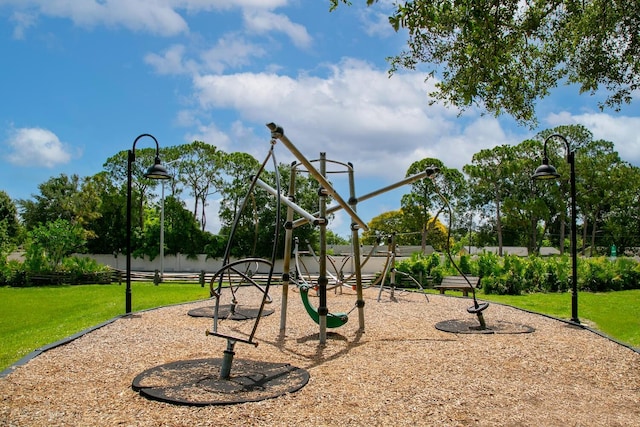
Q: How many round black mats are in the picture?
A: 3